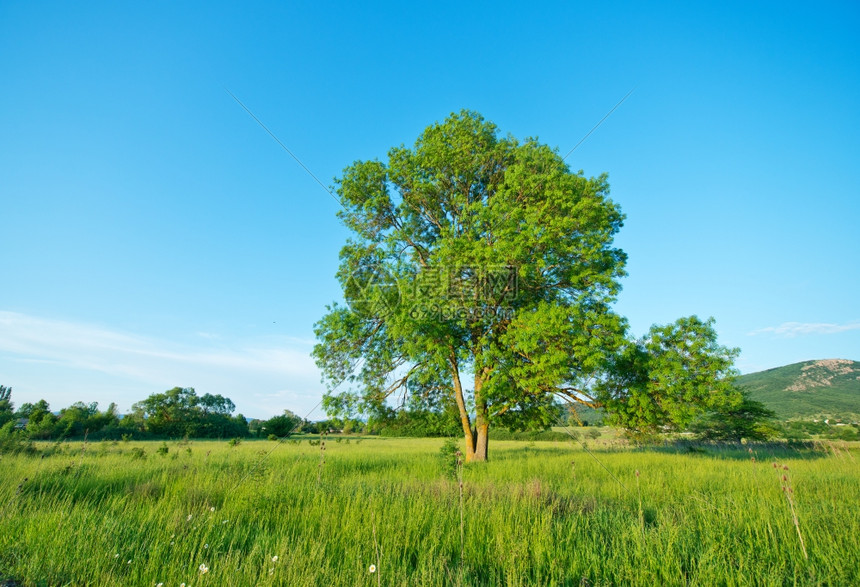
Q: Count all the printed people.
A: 0